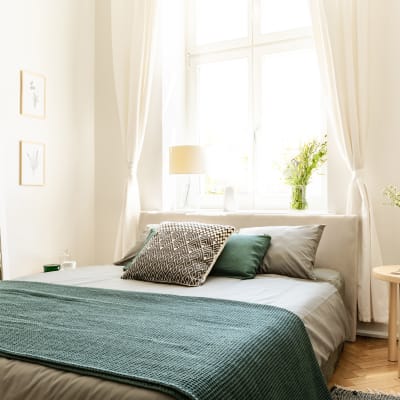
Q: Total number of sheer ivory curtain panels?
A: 2